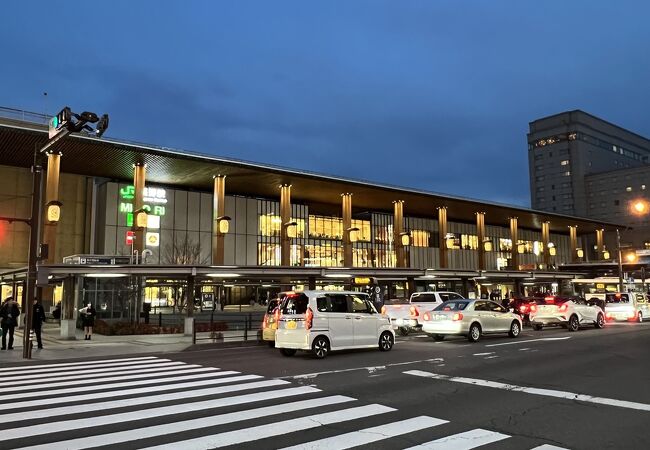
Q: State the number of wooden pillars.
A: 12